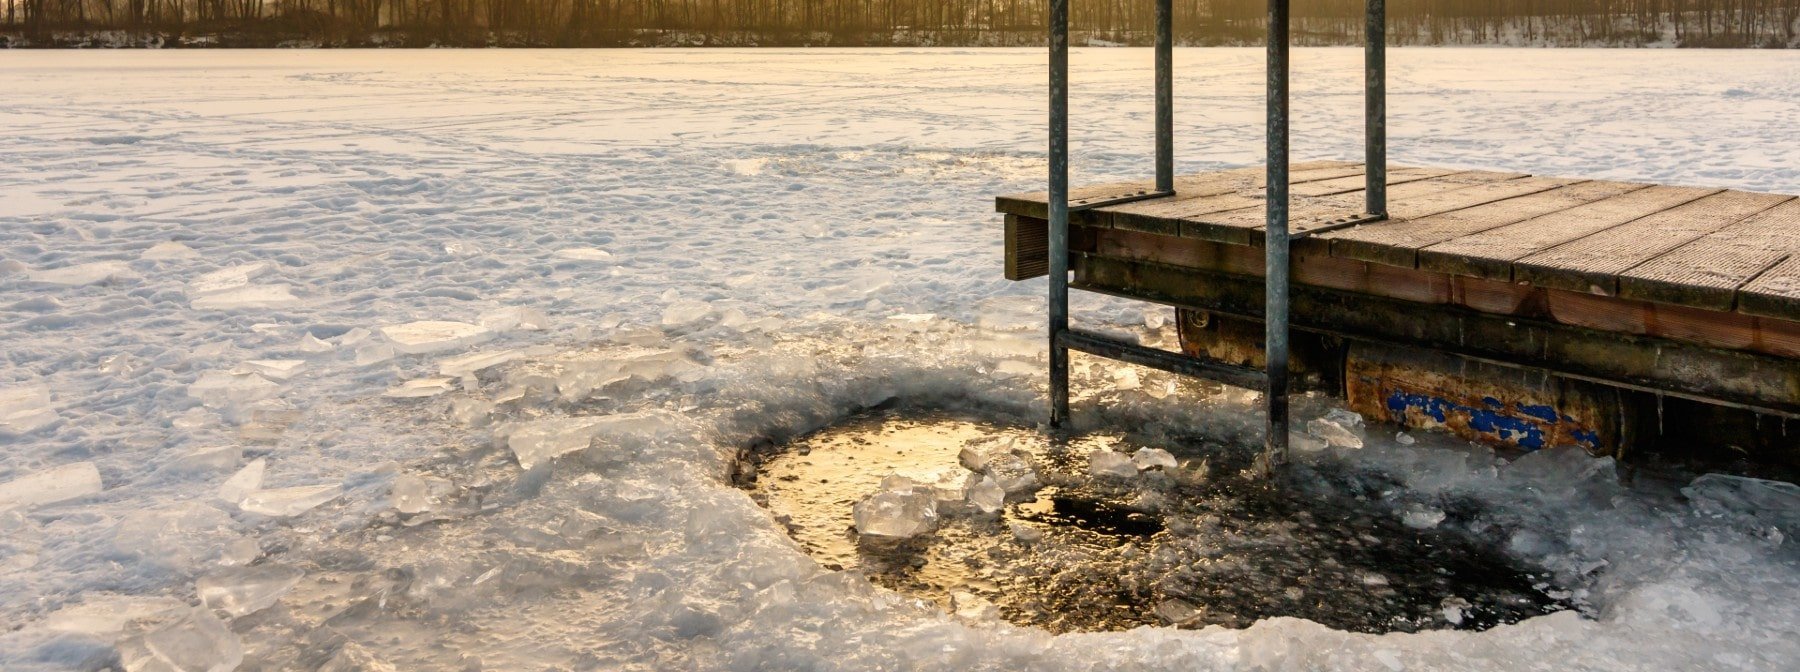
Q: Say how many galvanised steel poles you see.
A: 4